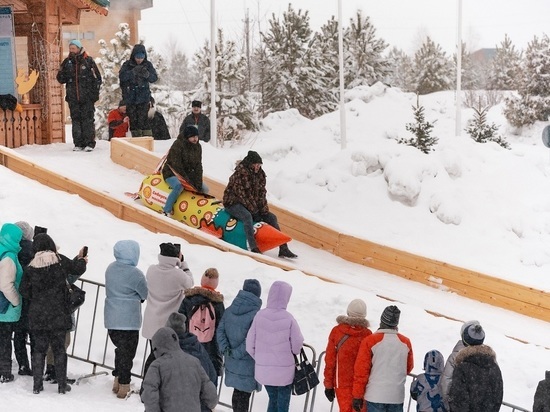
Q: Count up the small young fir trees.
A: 2